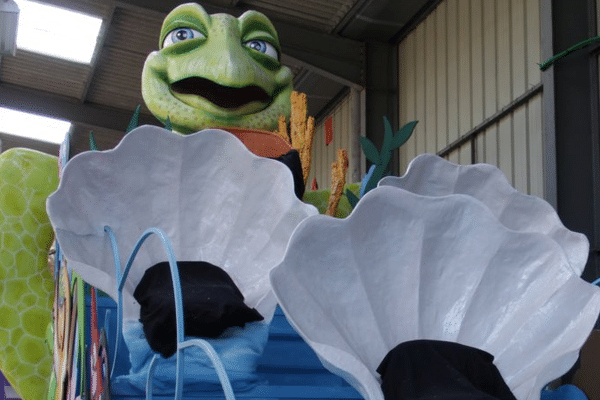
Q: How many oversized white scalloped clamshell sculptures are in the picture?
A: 3